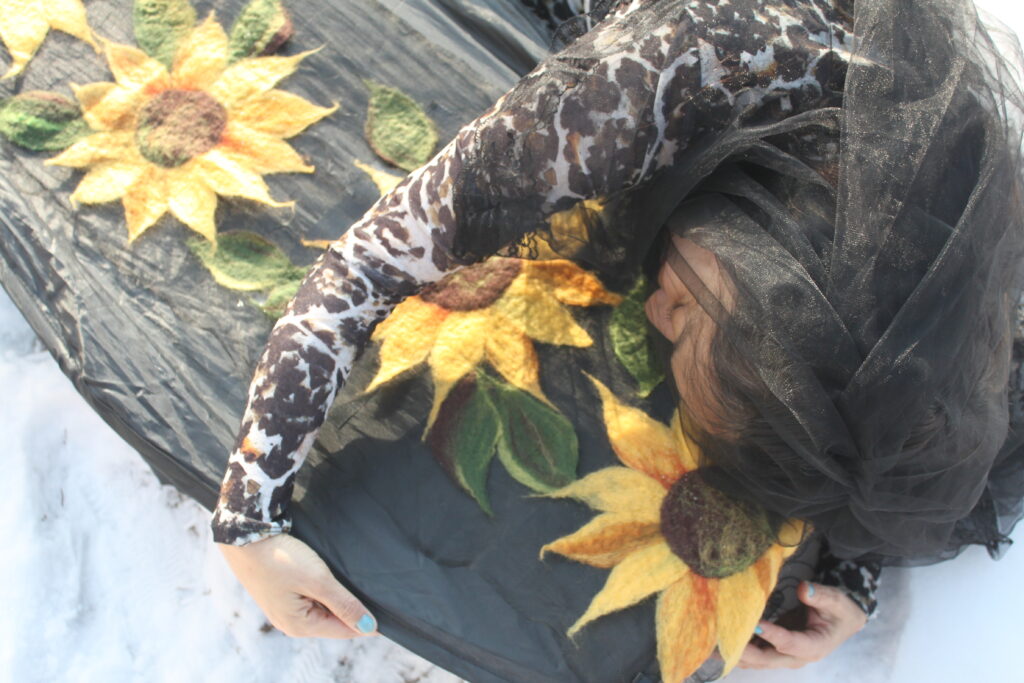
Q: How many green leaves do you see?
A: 9